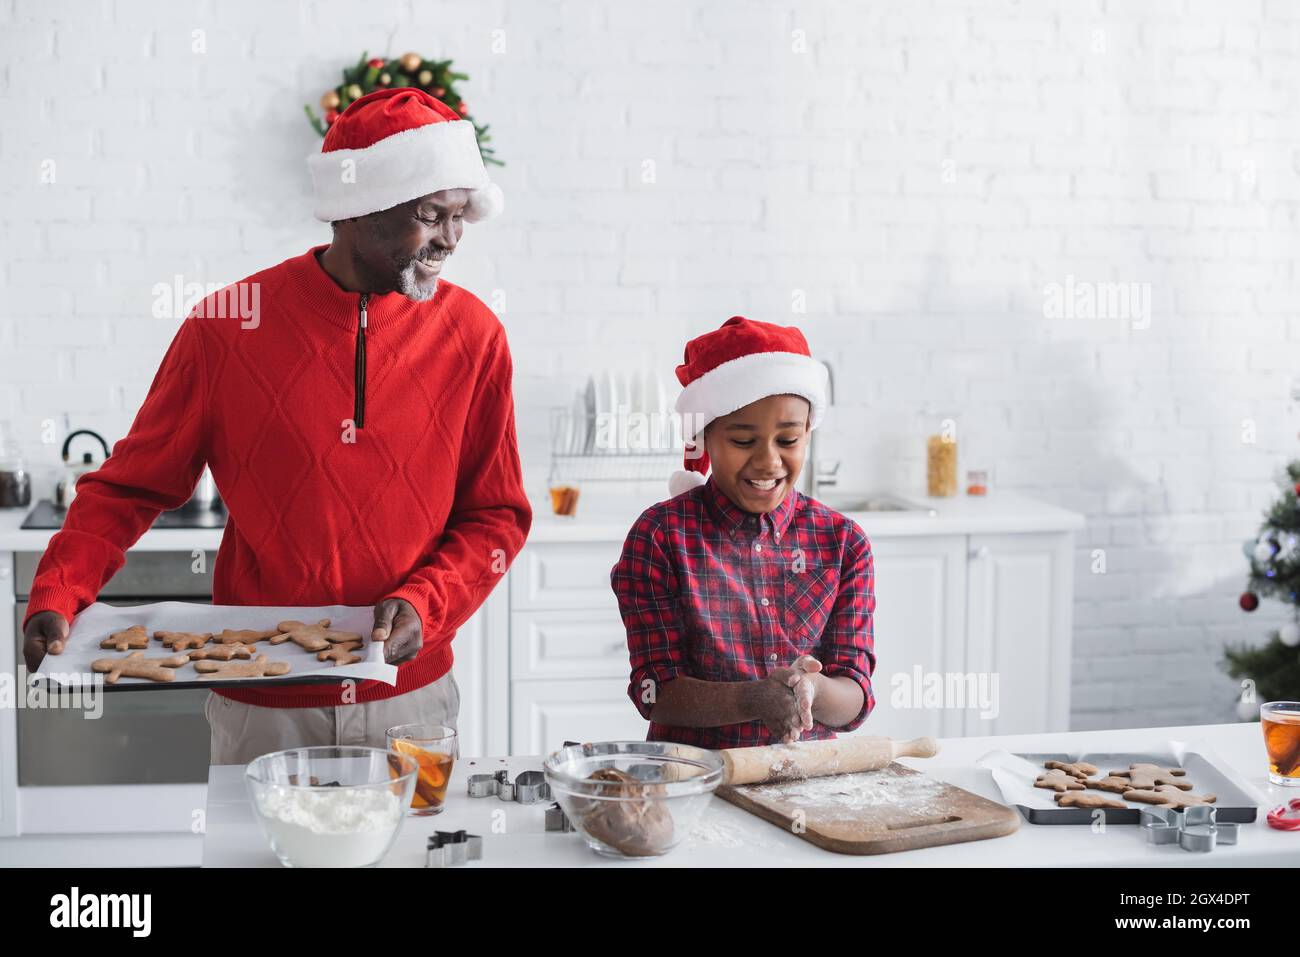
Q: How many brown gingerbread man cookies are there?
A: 14